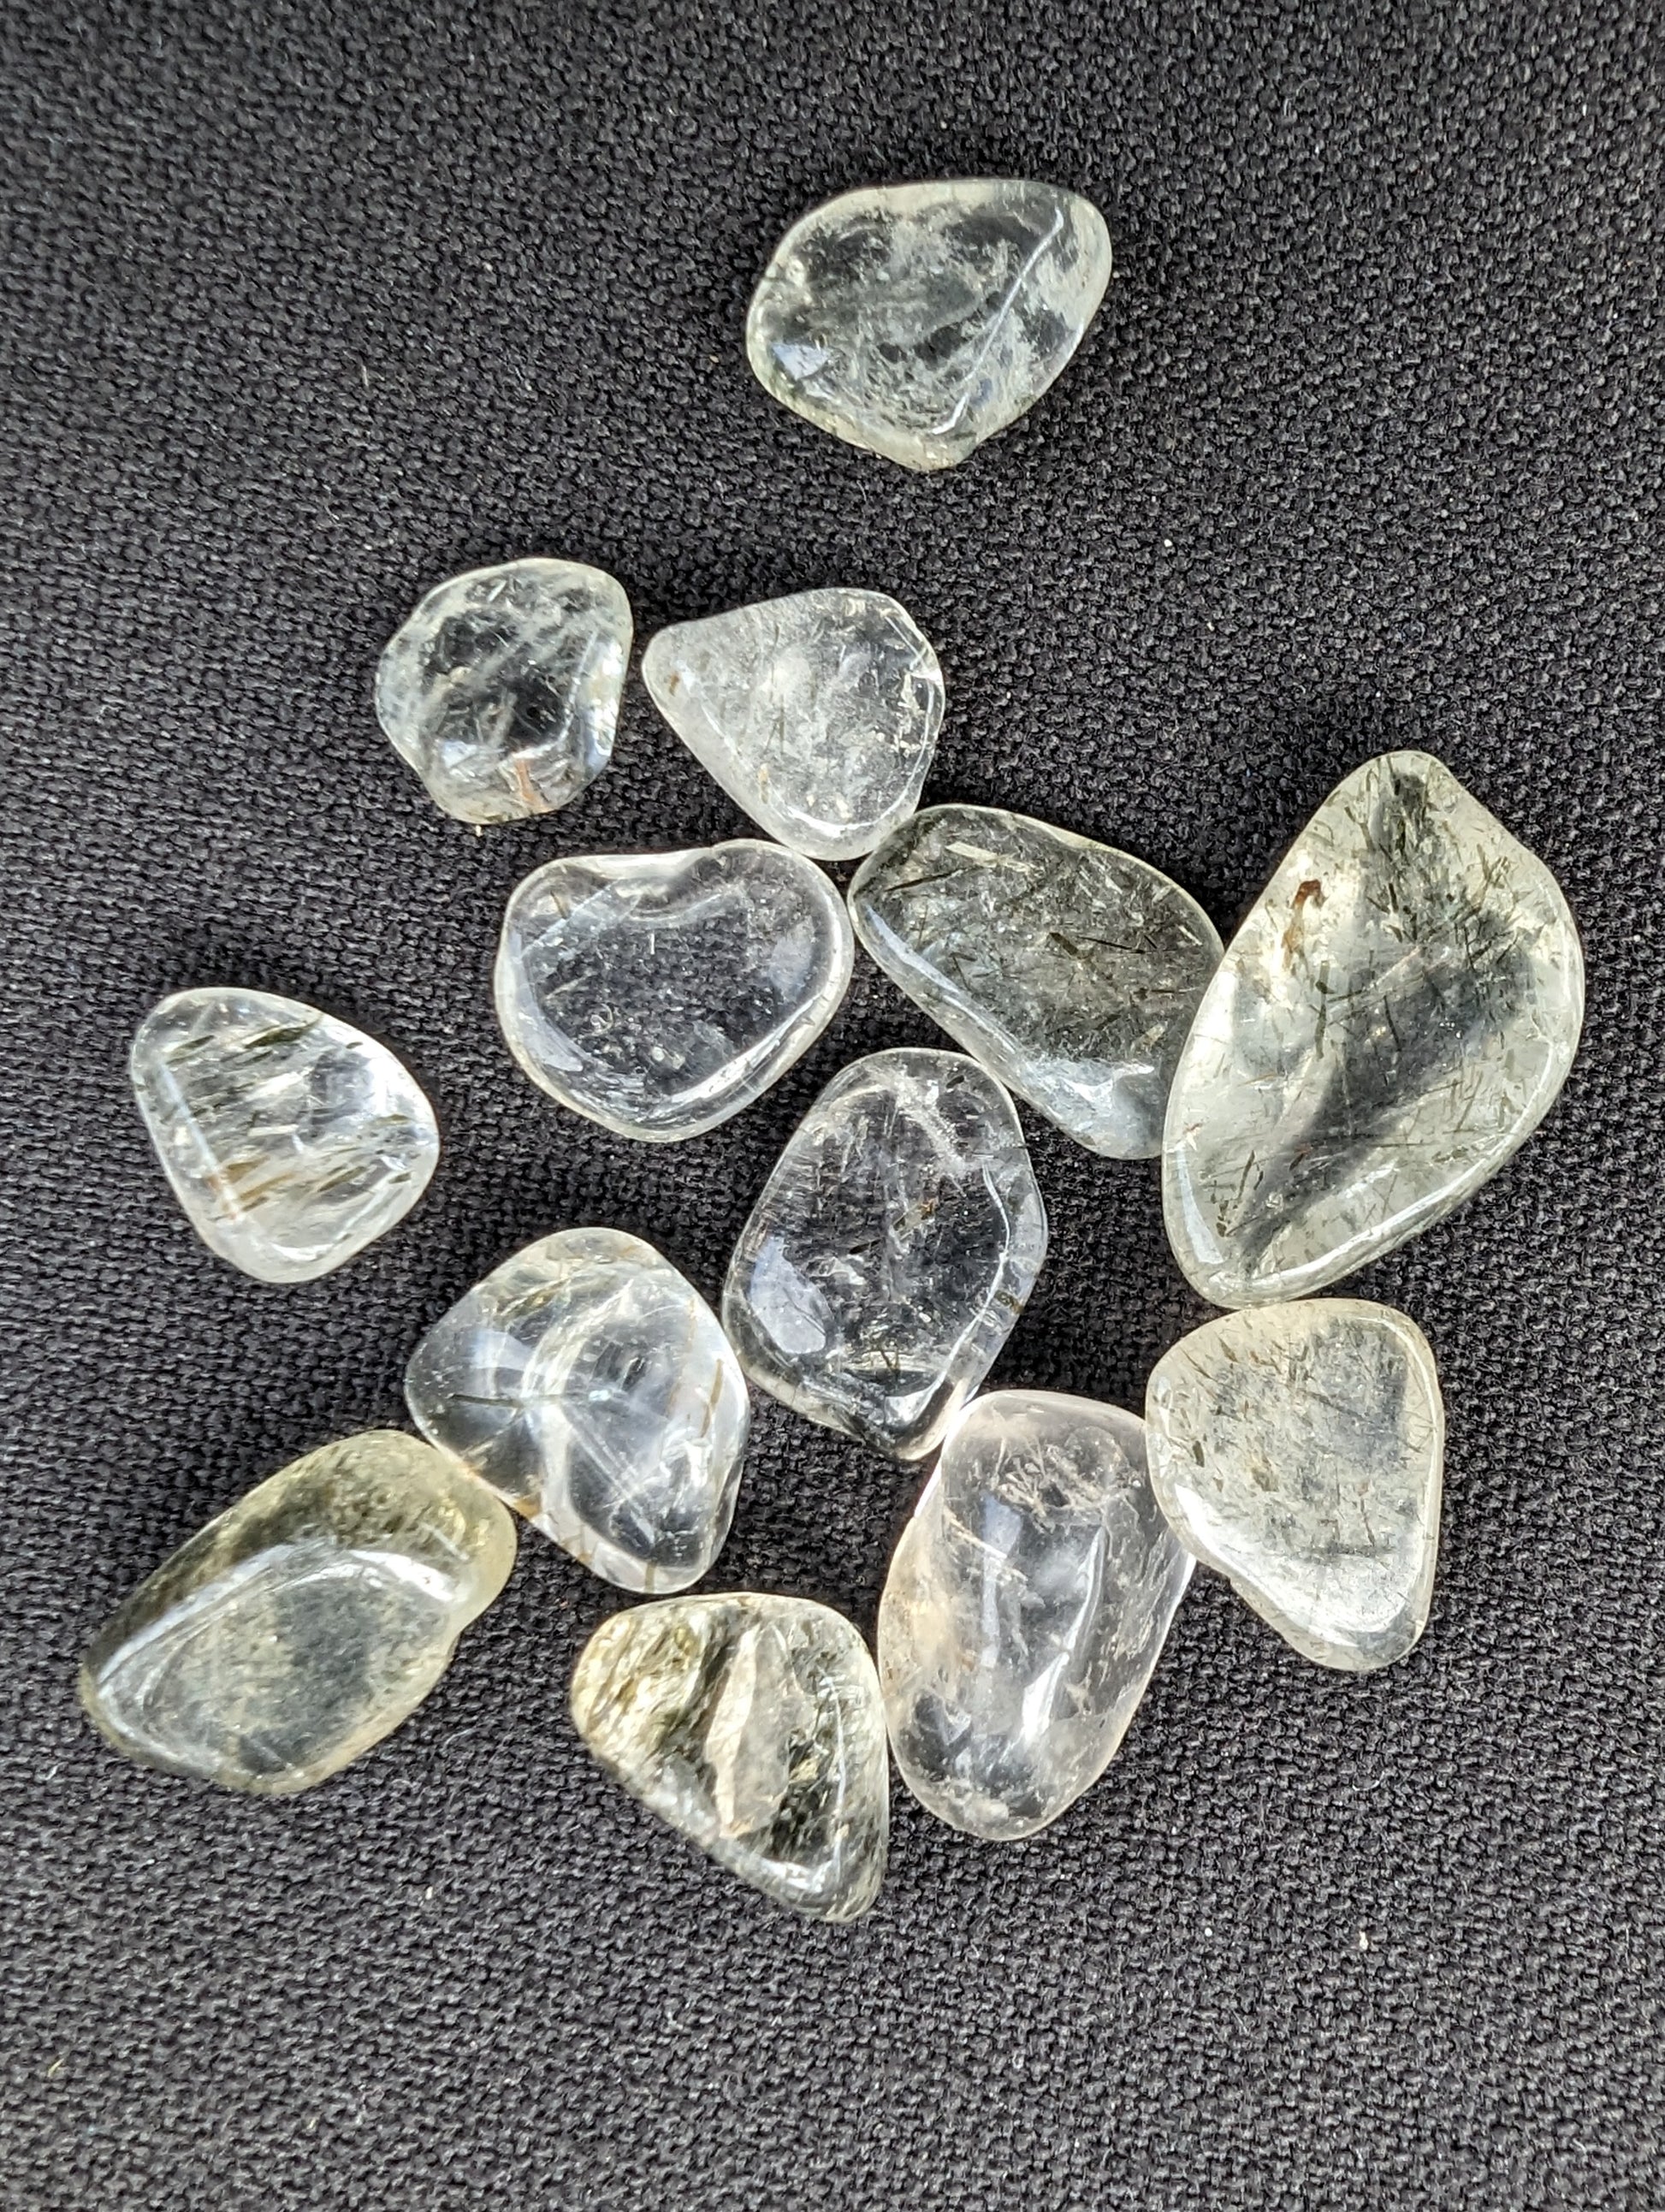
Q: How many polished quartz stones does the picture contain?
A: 13